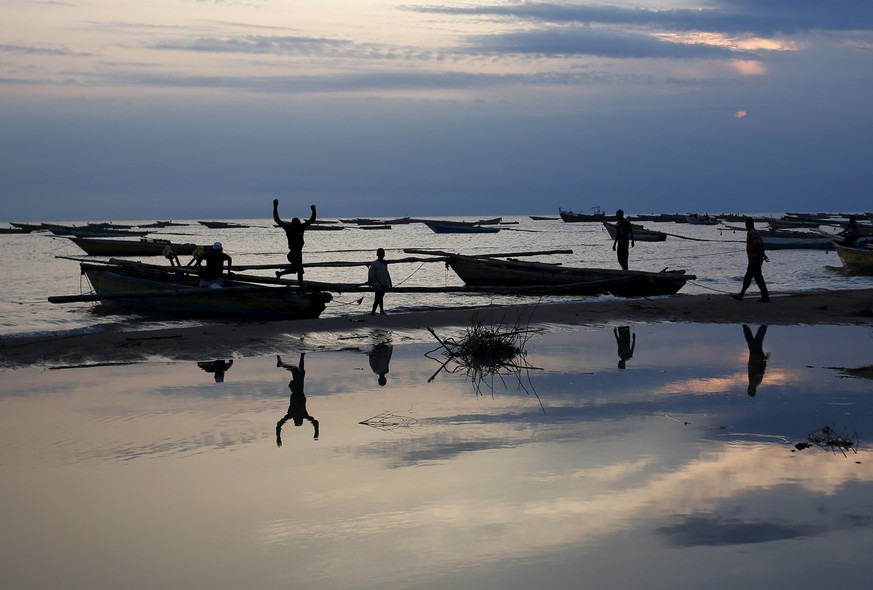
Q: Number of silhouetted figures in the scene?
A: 6